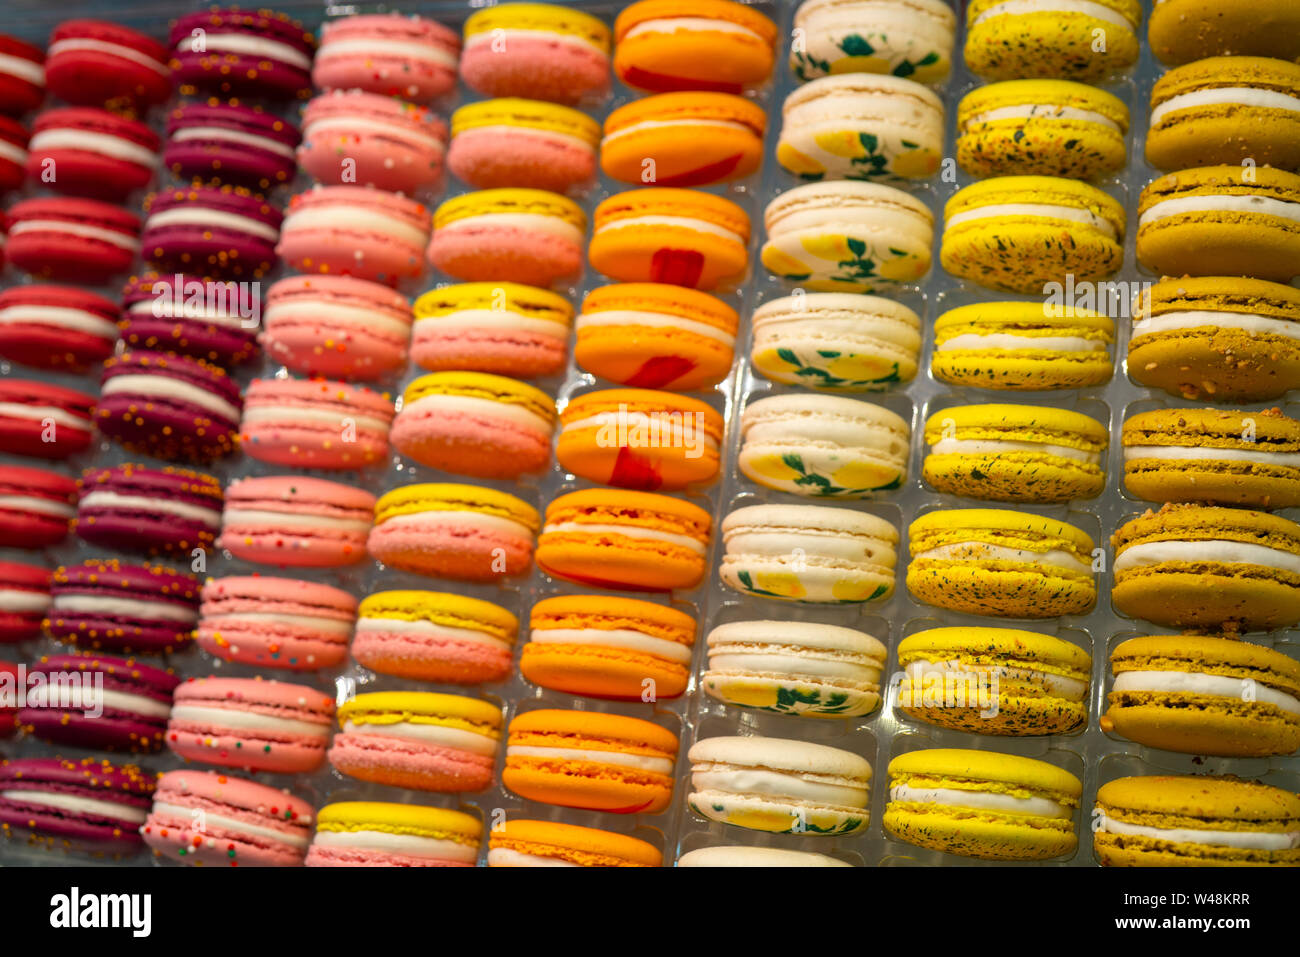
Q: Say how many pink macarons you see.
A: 9